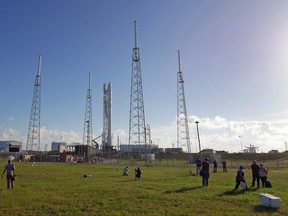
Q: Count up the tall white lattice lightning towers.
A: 4